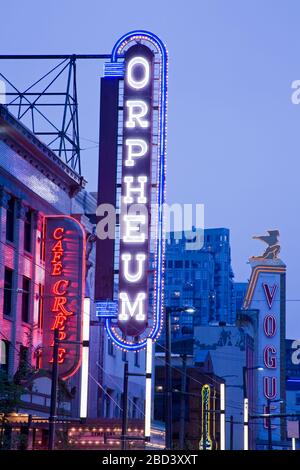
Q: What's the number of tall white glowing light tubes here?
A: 4